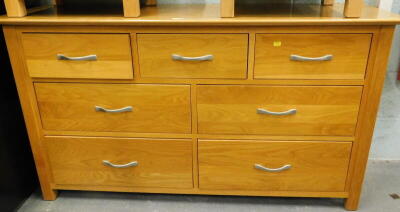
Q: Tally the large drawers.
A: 4